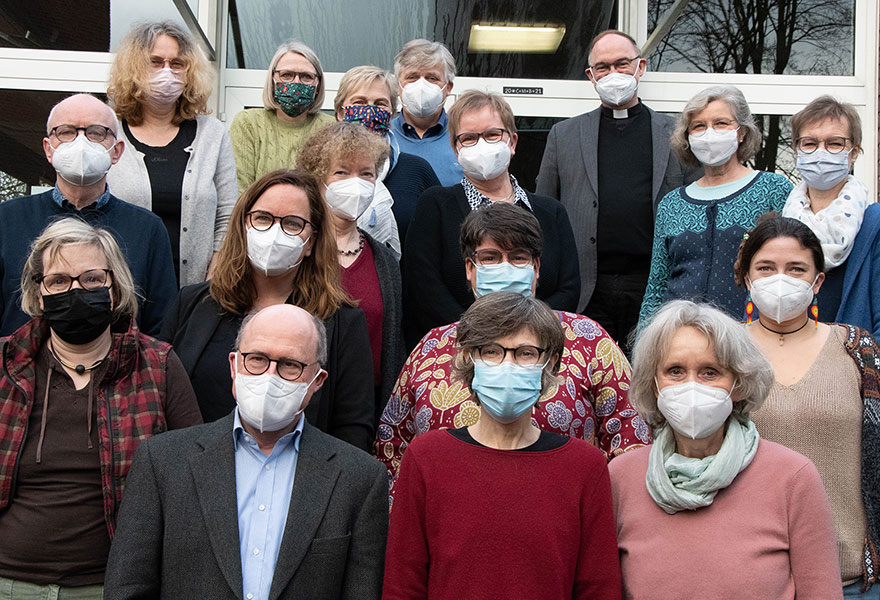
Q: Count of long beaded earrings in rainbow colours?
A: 2